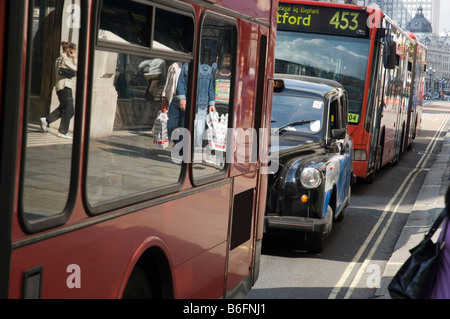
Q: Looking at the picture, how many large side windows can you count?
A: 3